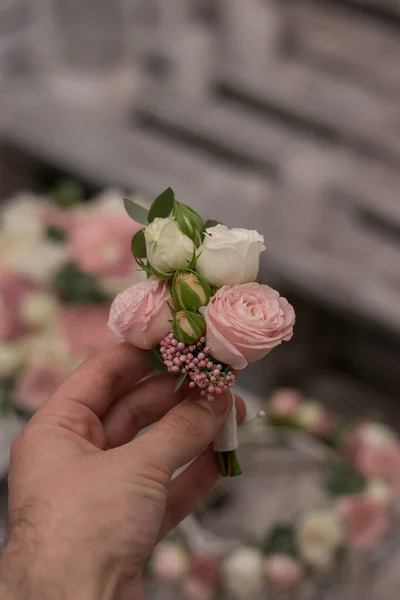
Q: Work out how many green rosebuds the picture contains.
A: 3